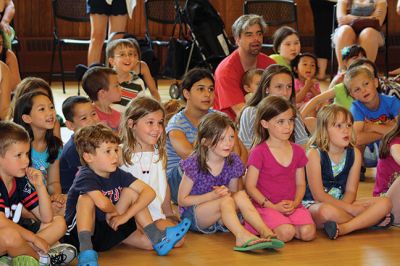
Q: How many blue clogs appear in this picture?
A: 2